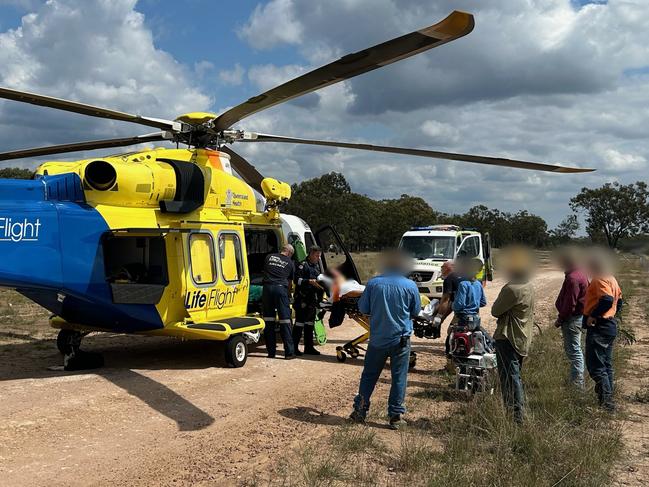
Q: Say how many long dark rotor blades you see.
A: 5